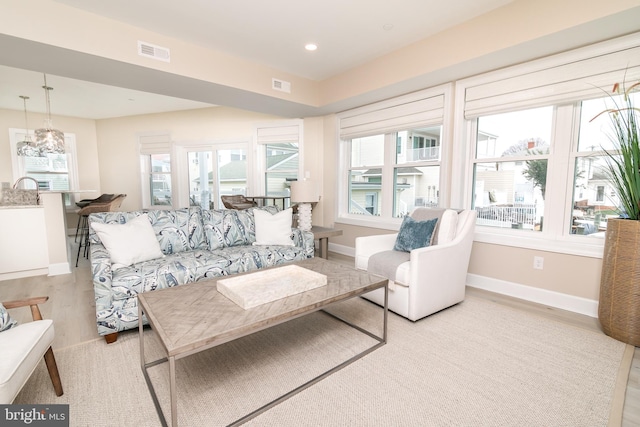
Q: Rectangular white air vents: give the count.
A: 2